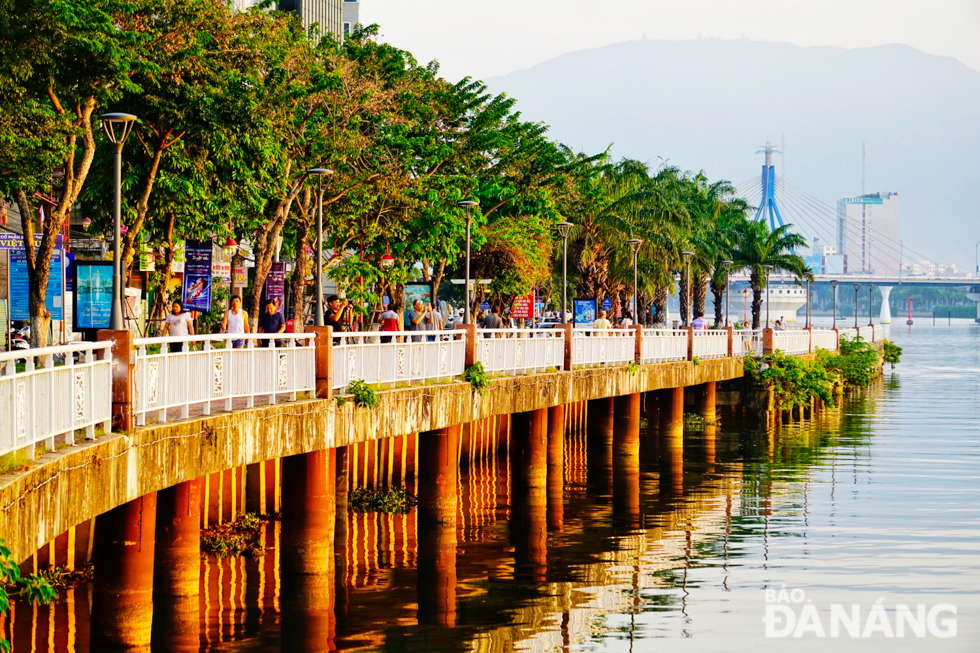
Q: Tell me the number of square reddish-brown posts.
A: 12